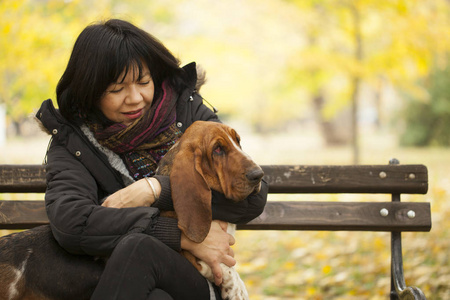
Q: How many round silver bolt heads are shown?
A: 4